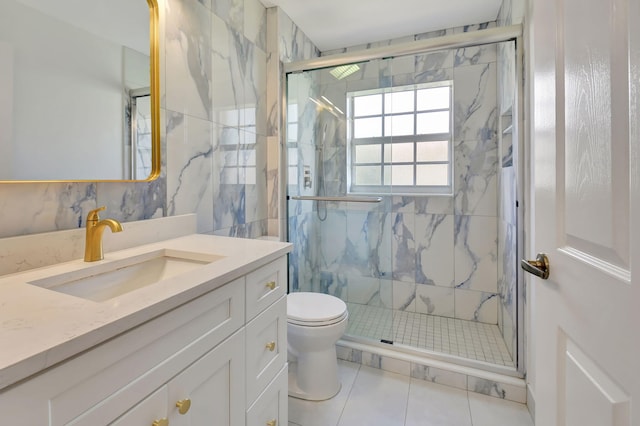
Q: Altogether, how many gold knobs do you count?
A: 5